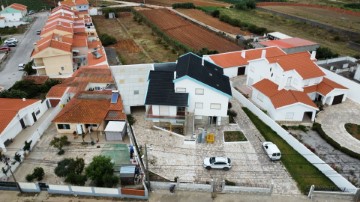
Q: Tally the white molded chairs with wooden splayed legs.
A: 0